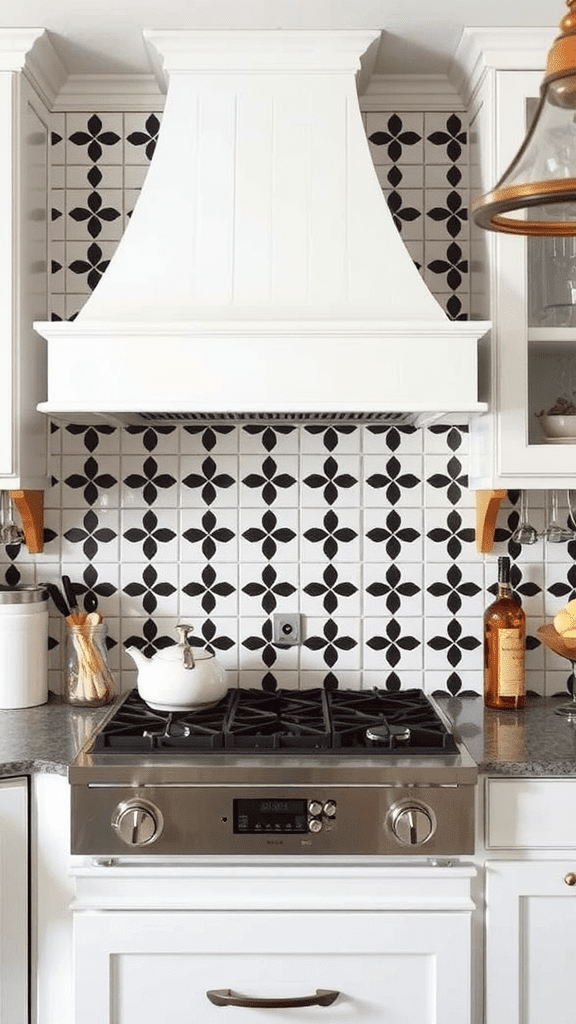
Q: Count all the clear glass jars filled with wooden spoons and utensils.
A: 1